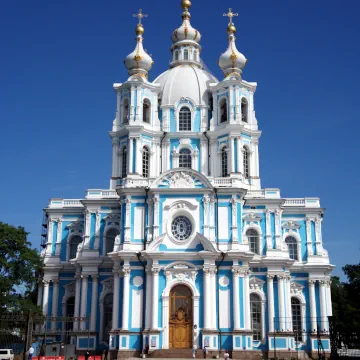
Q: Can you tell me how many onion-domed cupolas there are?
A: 3